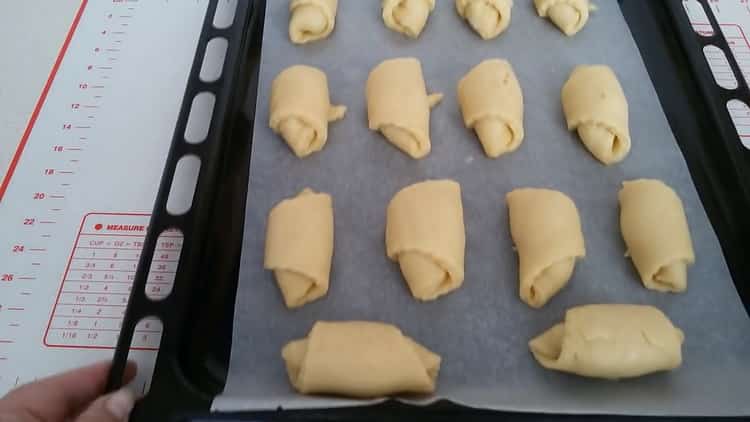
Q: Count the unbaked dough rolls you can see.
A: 14